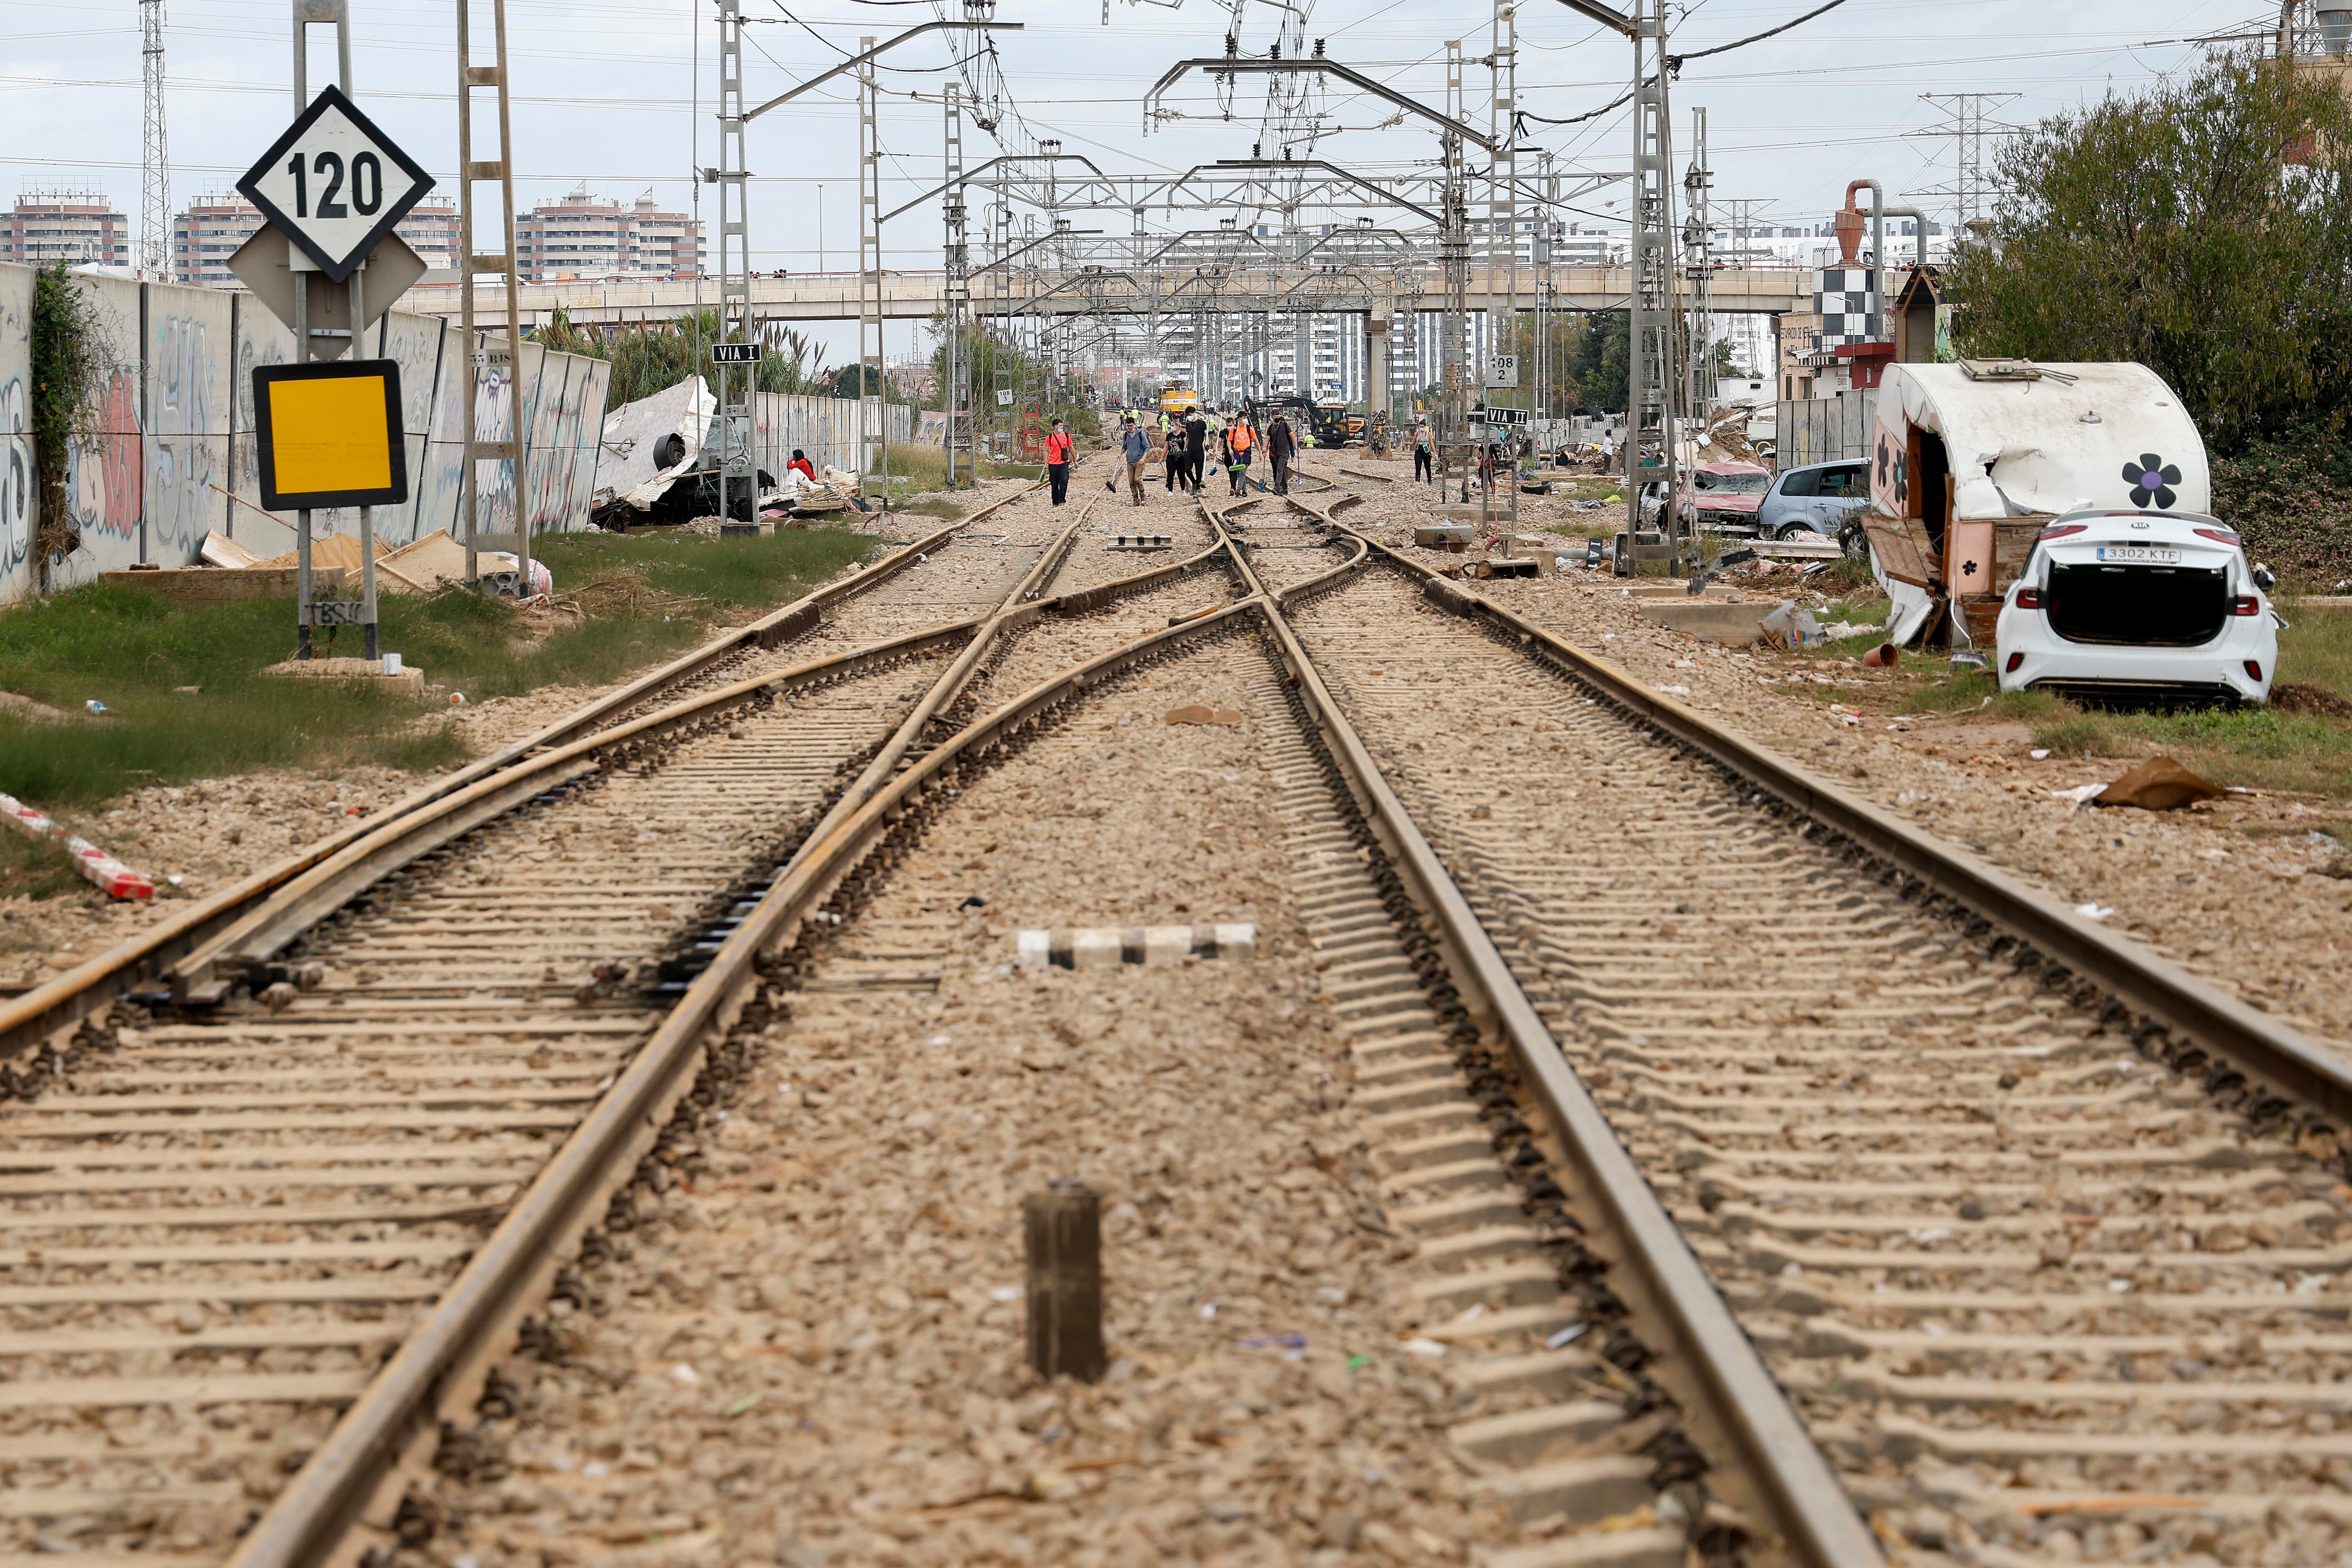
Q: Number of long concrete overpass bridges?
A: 1